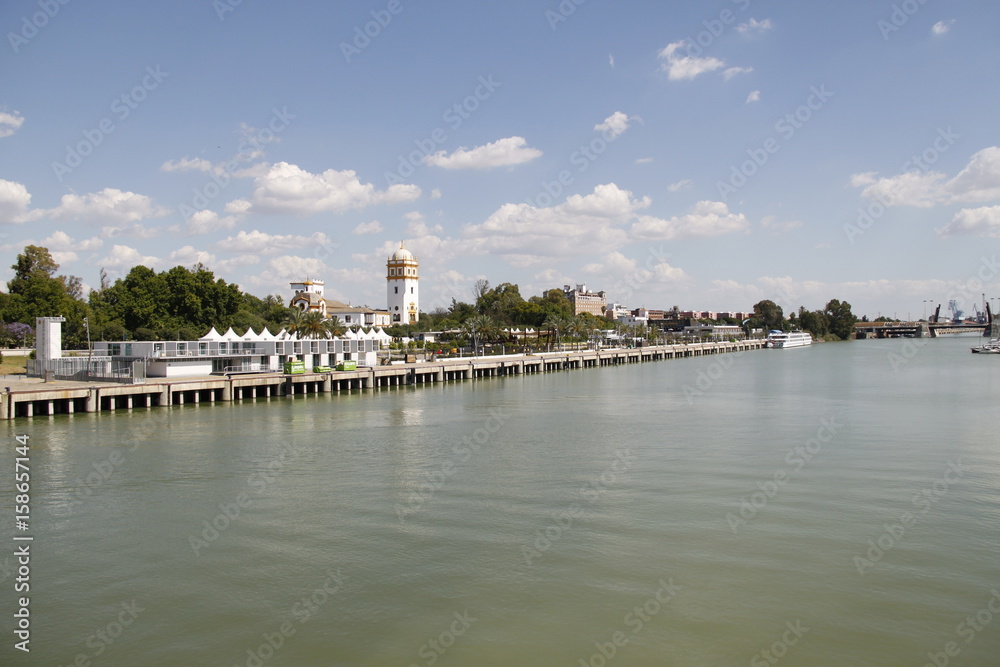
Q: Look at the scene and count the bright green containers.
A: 3